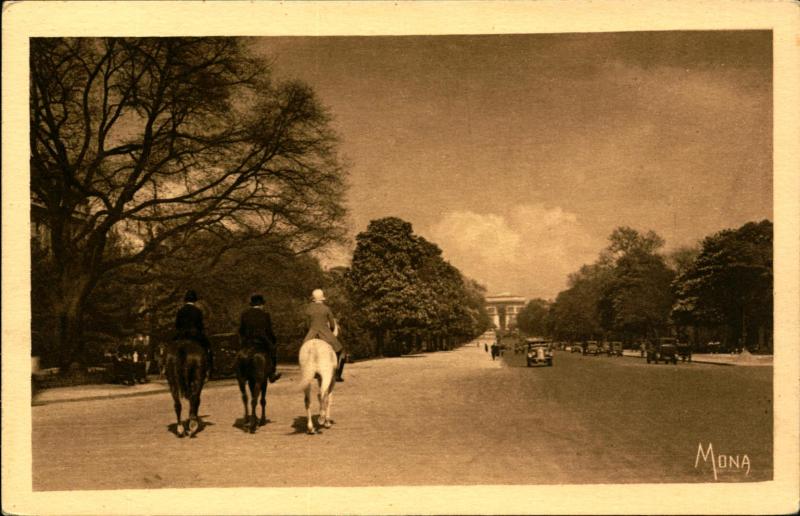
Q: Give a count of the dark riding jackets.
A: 2